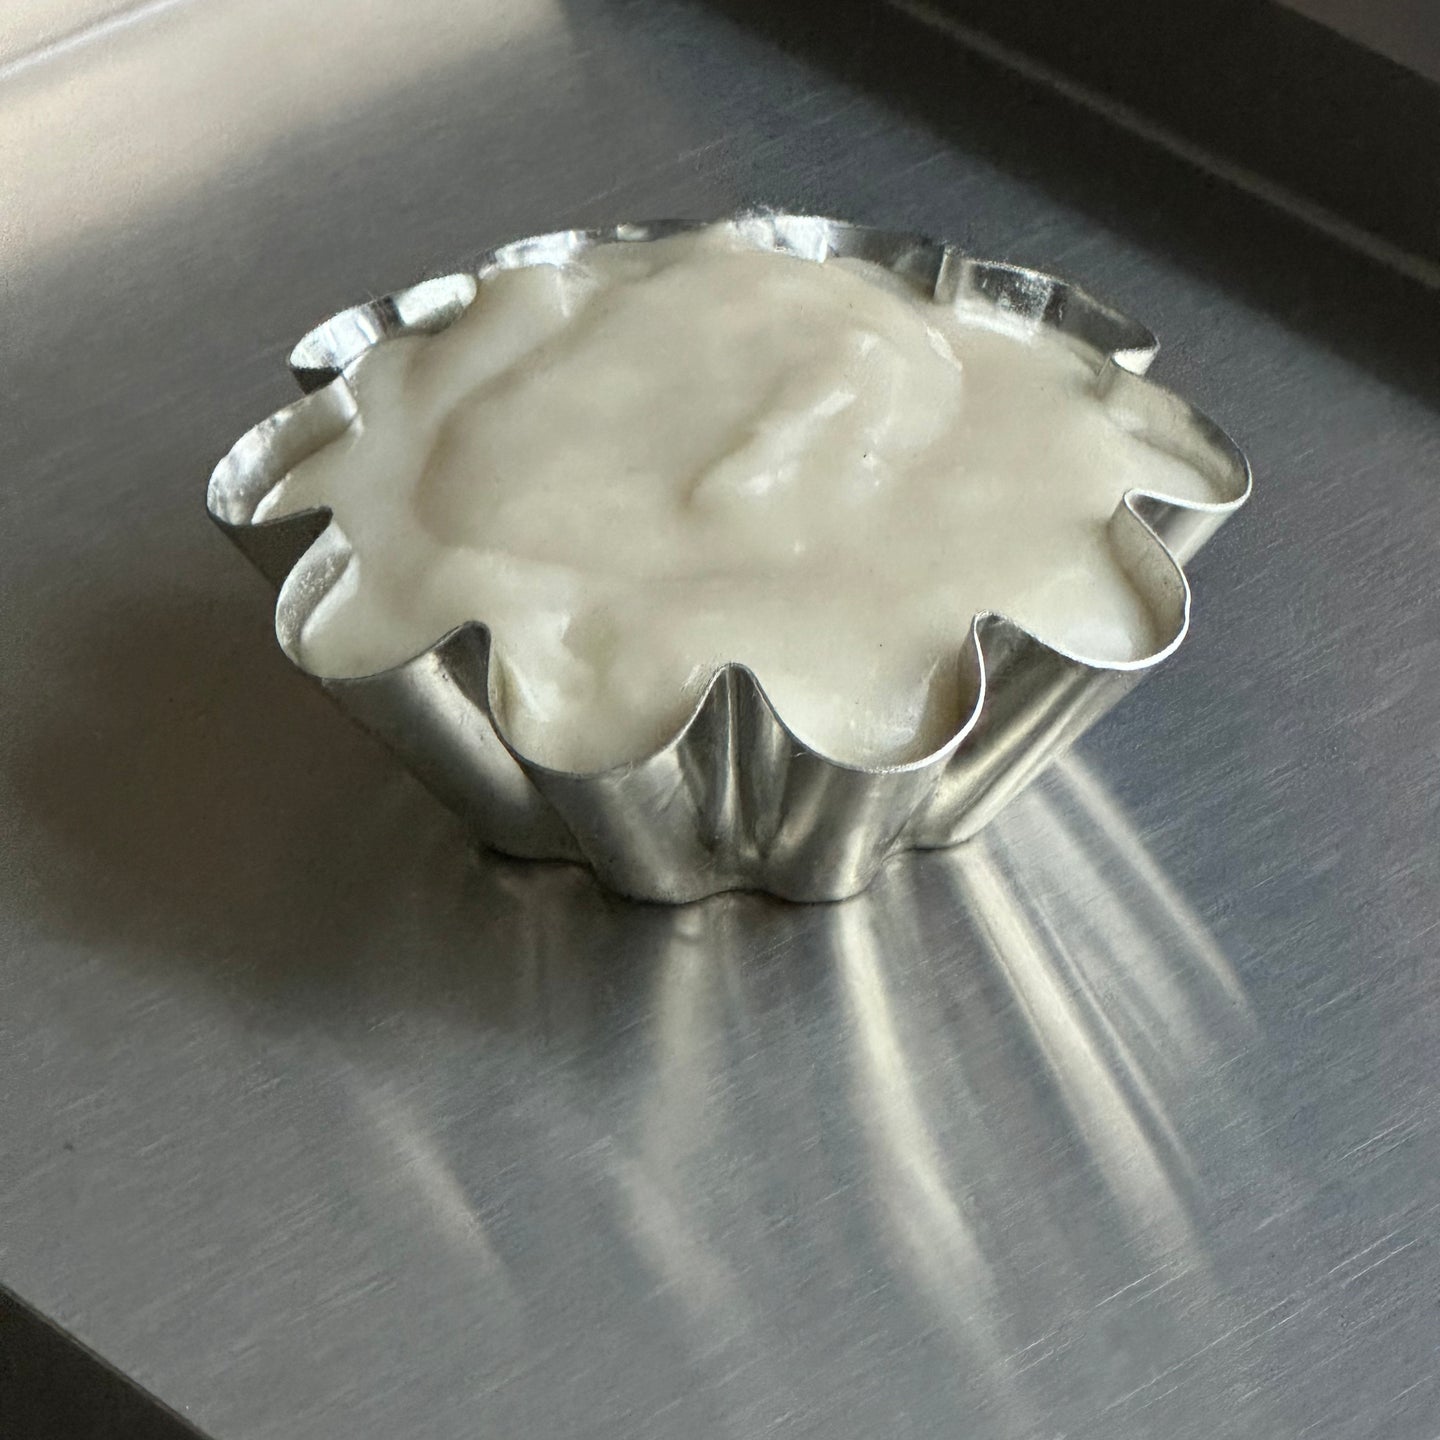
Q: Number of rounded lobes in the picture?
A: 10